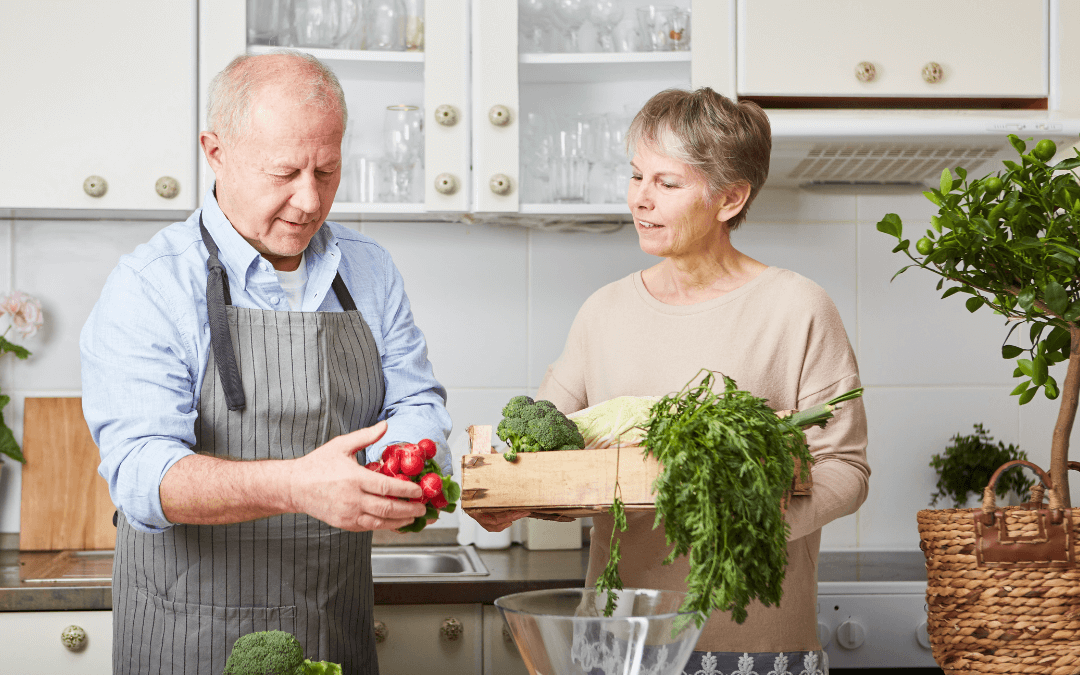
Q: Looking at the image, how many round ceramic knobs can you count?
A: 12